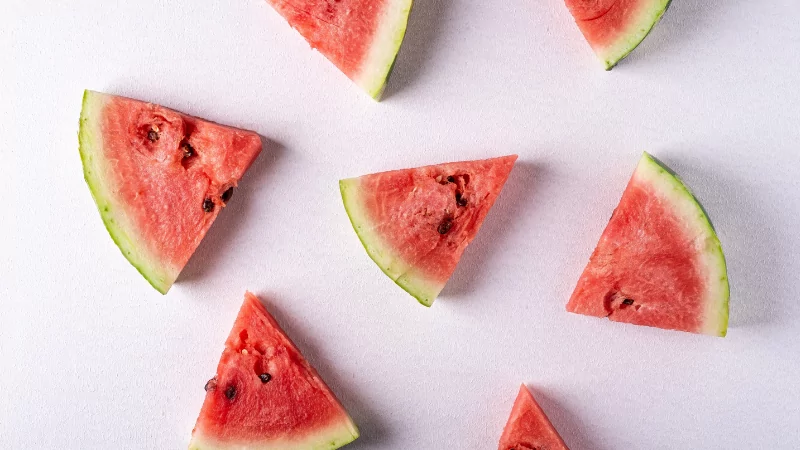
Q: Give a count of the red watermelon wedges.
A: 7